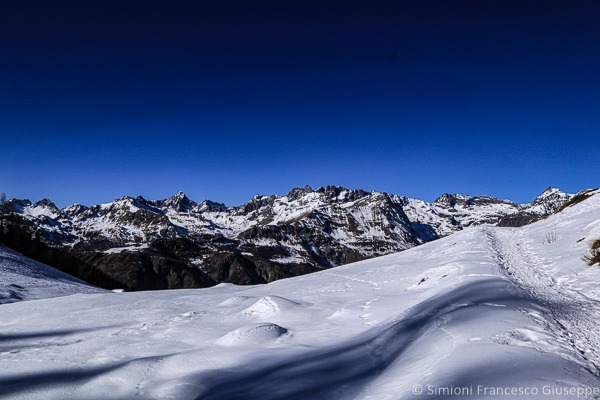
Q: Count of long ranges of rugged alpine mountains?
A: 1